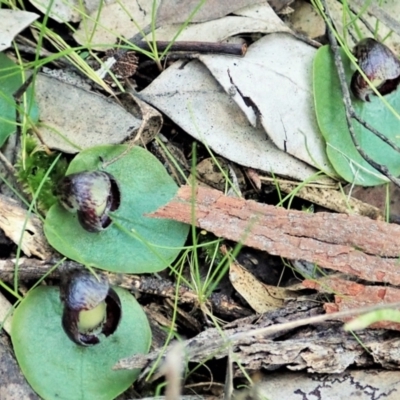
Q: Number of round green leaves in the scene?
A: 4